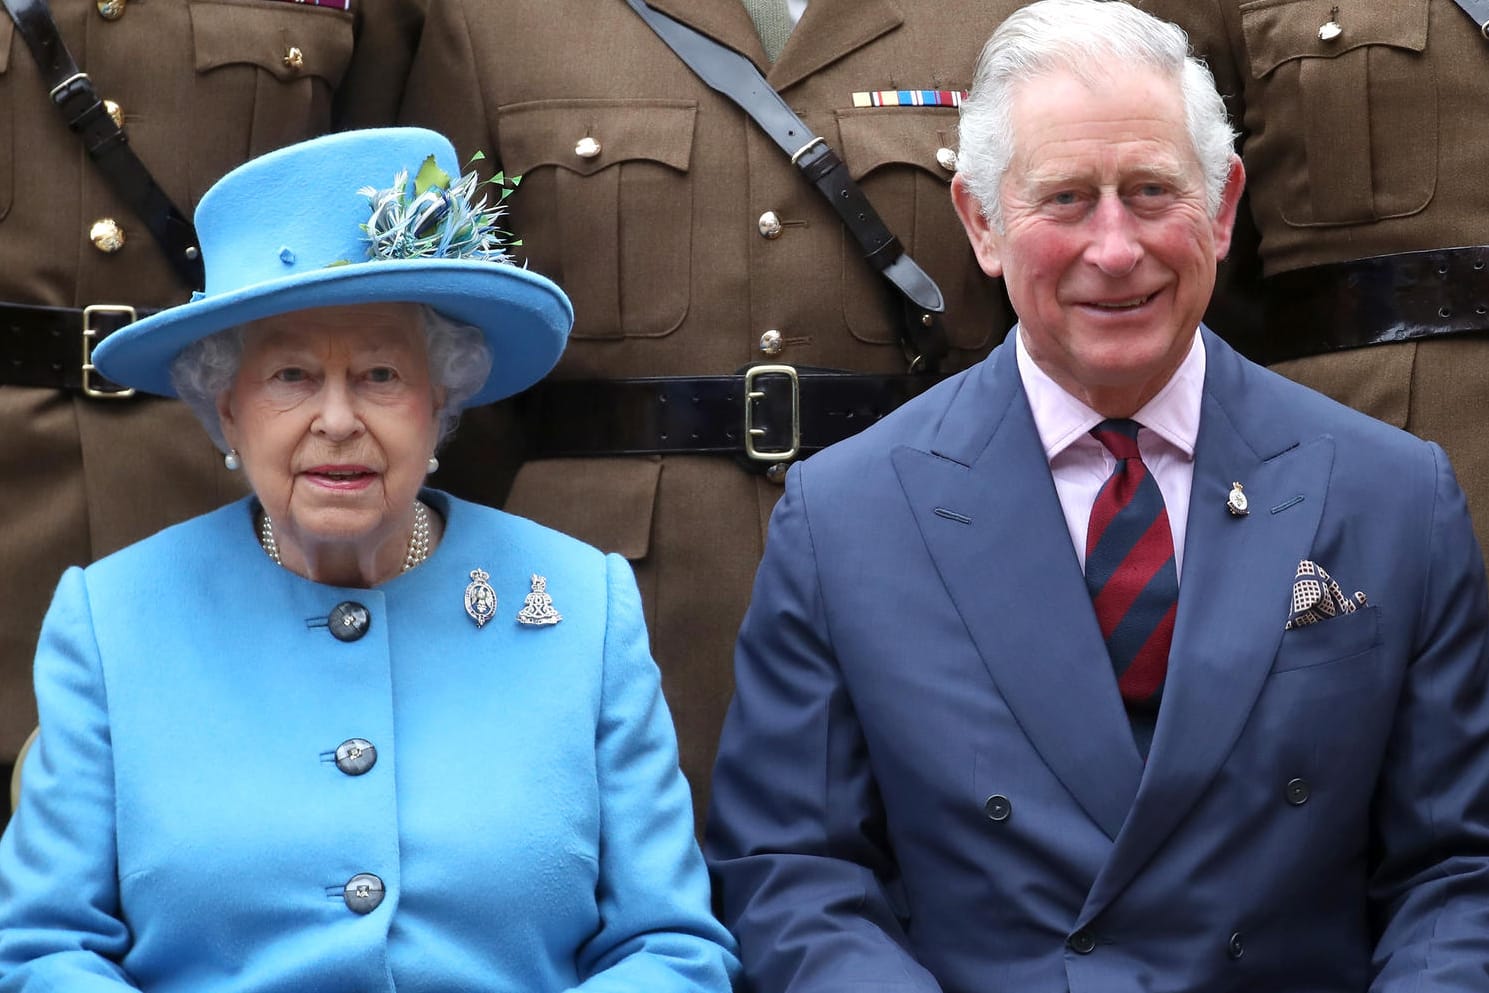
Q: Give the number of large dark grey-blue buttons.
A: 3